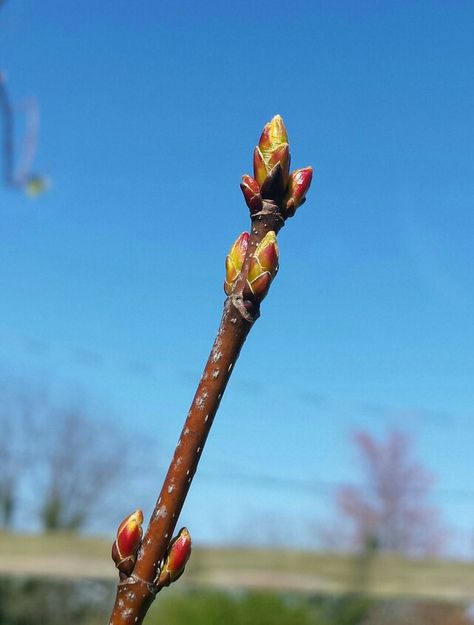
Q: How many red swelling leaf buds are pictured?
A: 7